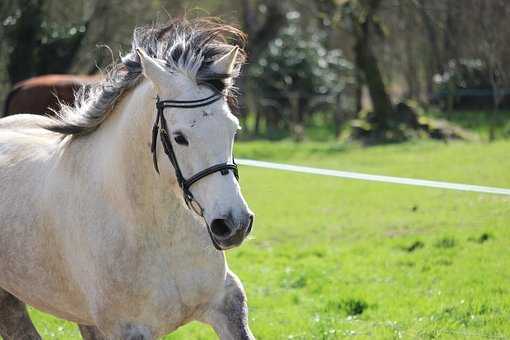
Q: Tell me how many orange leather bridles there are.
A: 0